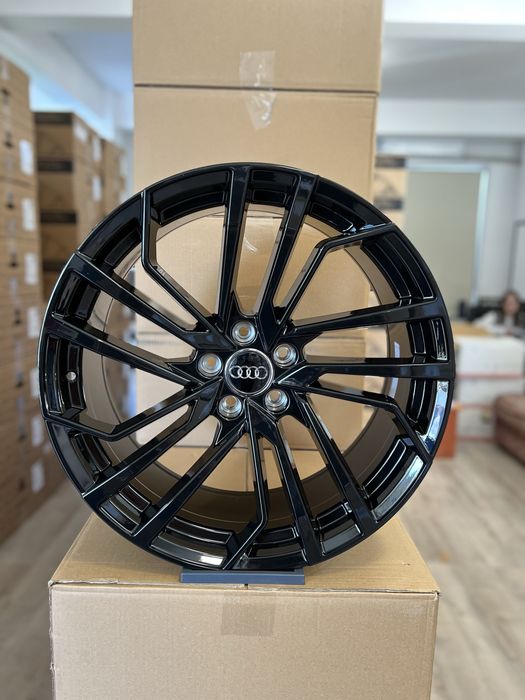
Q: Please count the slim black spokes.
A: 15